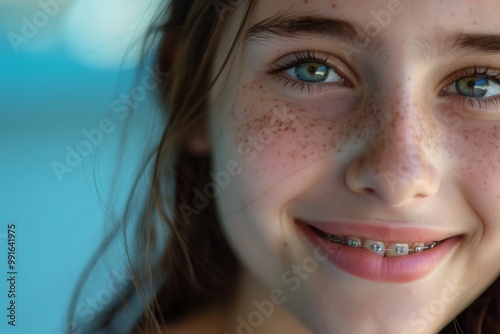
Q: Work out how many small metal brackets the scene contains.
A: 6